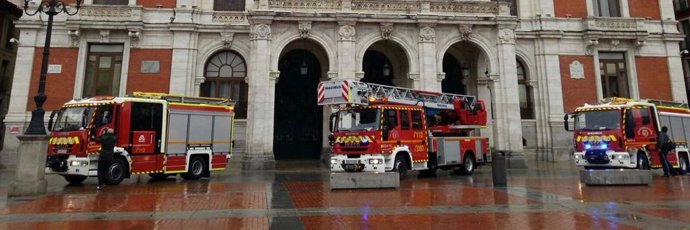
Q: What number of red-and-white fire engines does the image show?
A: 3